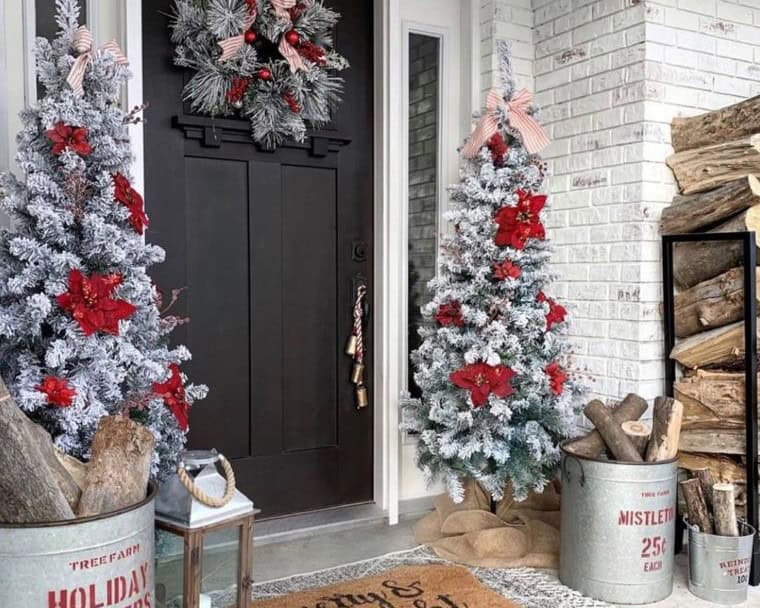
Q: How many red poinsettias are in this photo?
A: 12